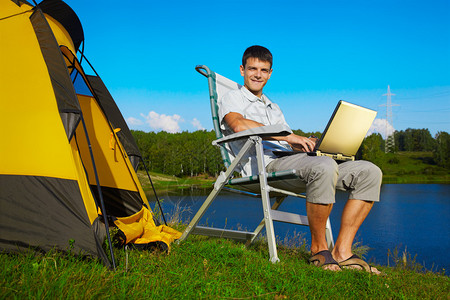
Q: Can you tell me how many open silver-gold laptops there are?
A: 1